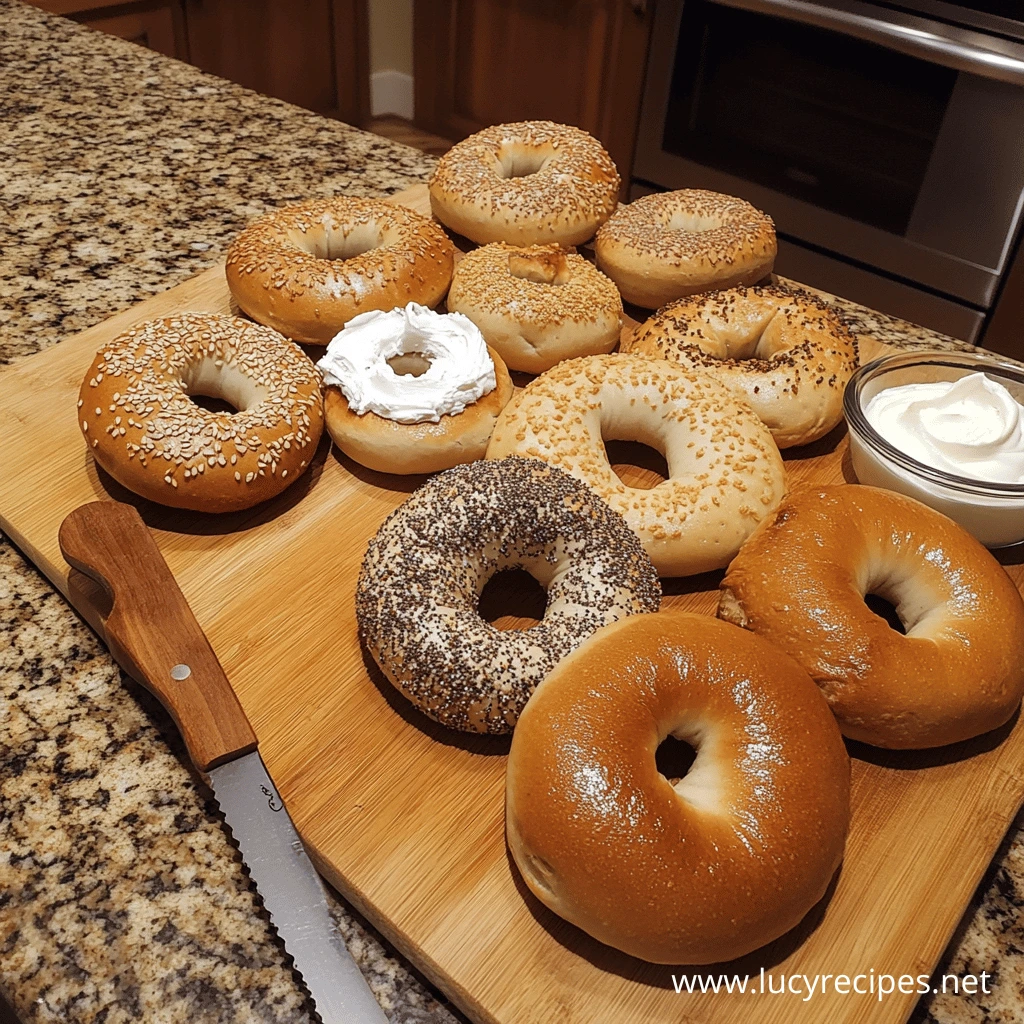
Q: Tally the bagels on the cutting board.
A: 11